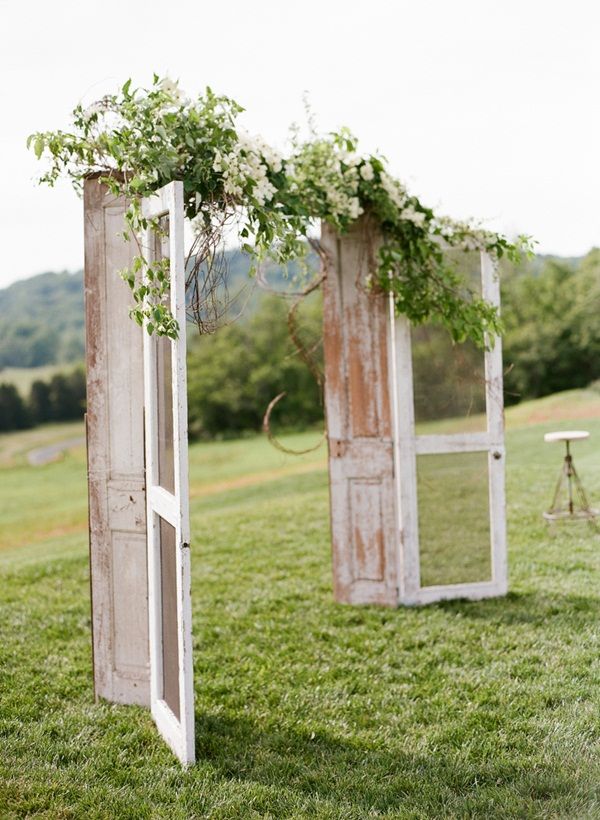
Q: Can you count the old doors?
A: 4